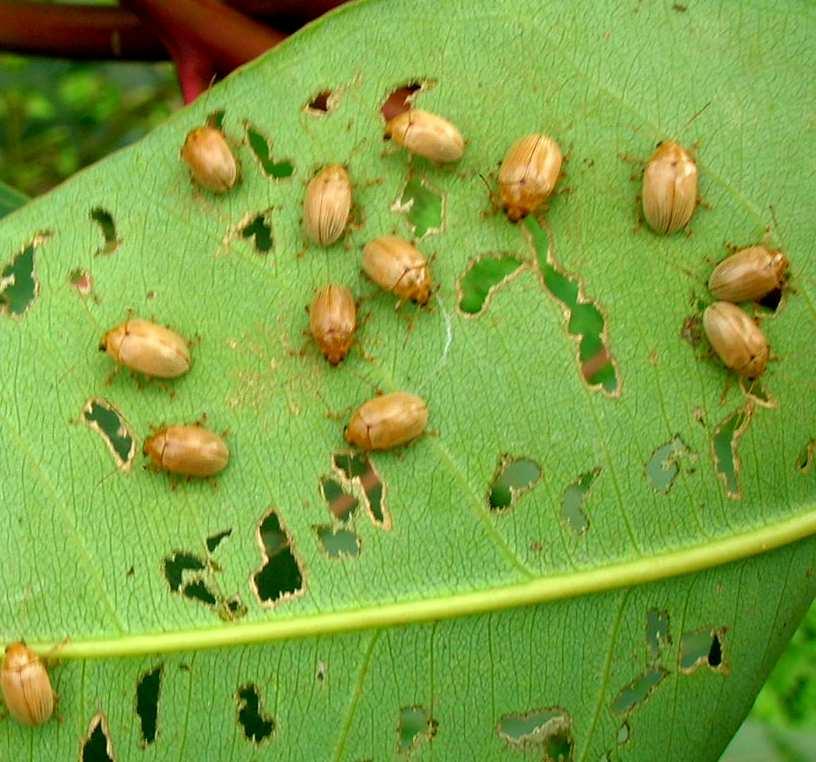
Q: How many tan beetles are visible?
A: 13